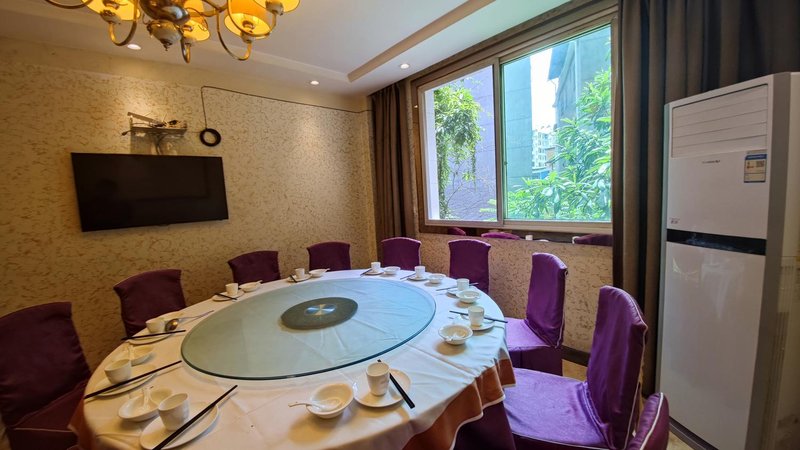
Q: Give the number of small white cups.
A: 10